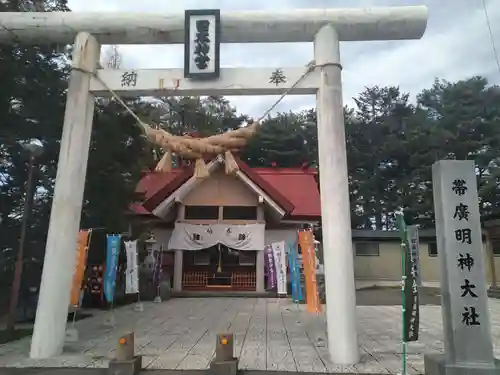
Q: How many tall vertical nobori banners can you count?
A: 9